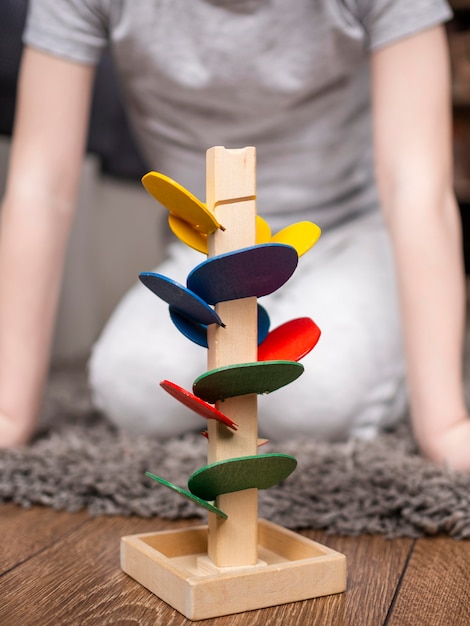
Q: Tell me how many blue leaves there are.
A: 3